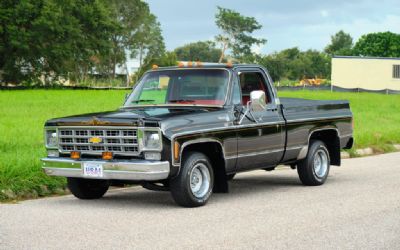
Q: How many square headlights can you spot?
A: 2